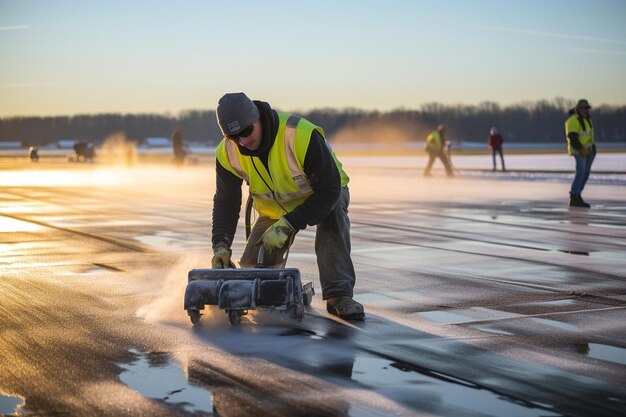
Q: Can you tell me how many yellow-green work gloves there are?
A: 2